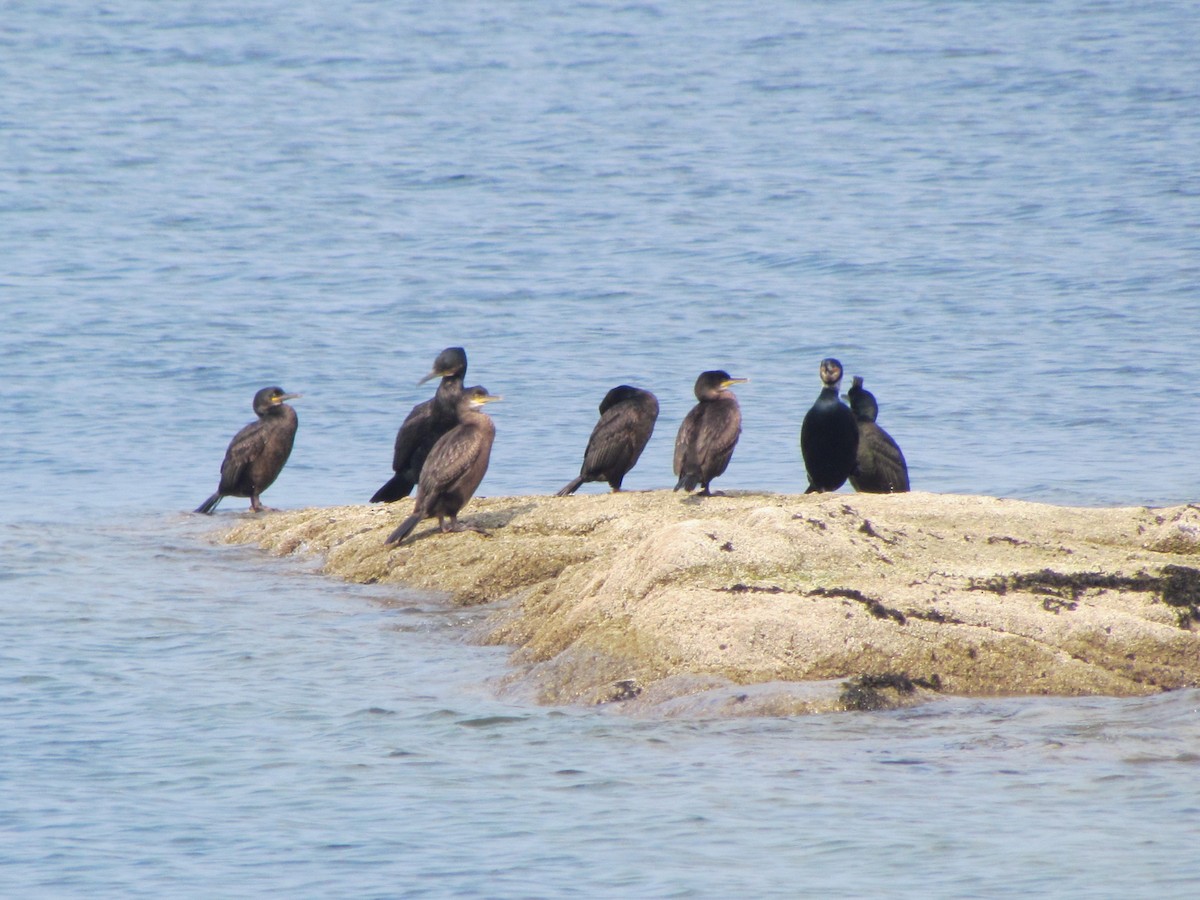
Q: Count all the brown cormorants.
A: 4